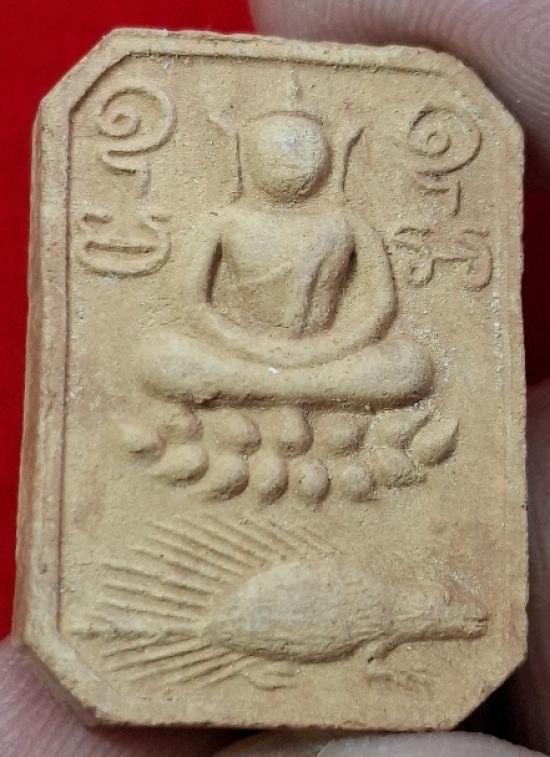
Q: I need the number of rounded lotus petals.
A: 13